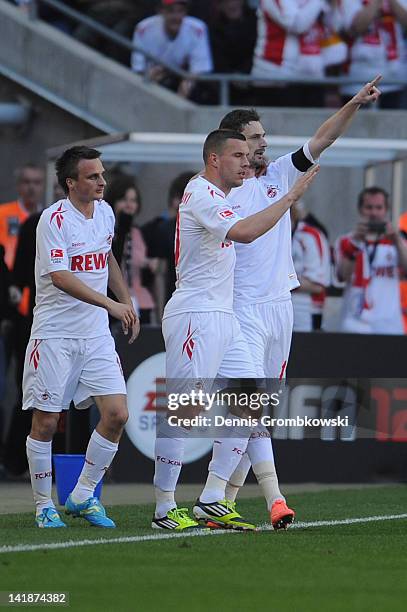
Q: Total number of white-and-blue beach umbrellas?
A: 0